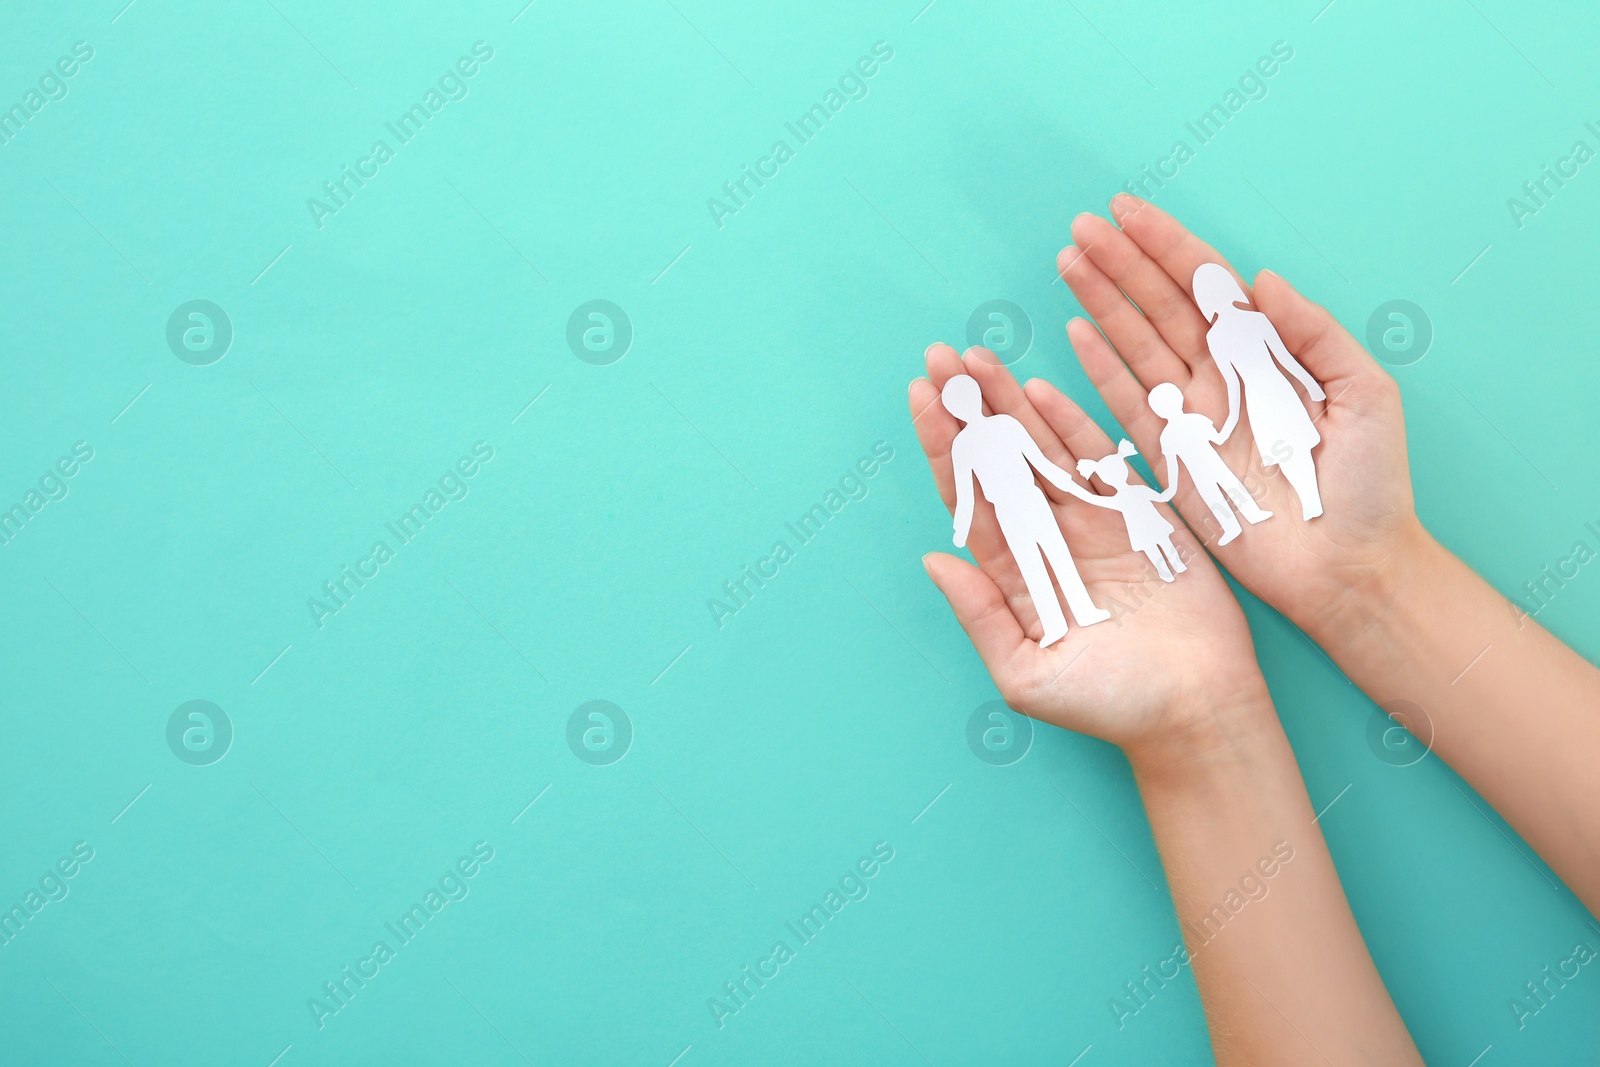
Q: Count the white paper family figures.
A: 4